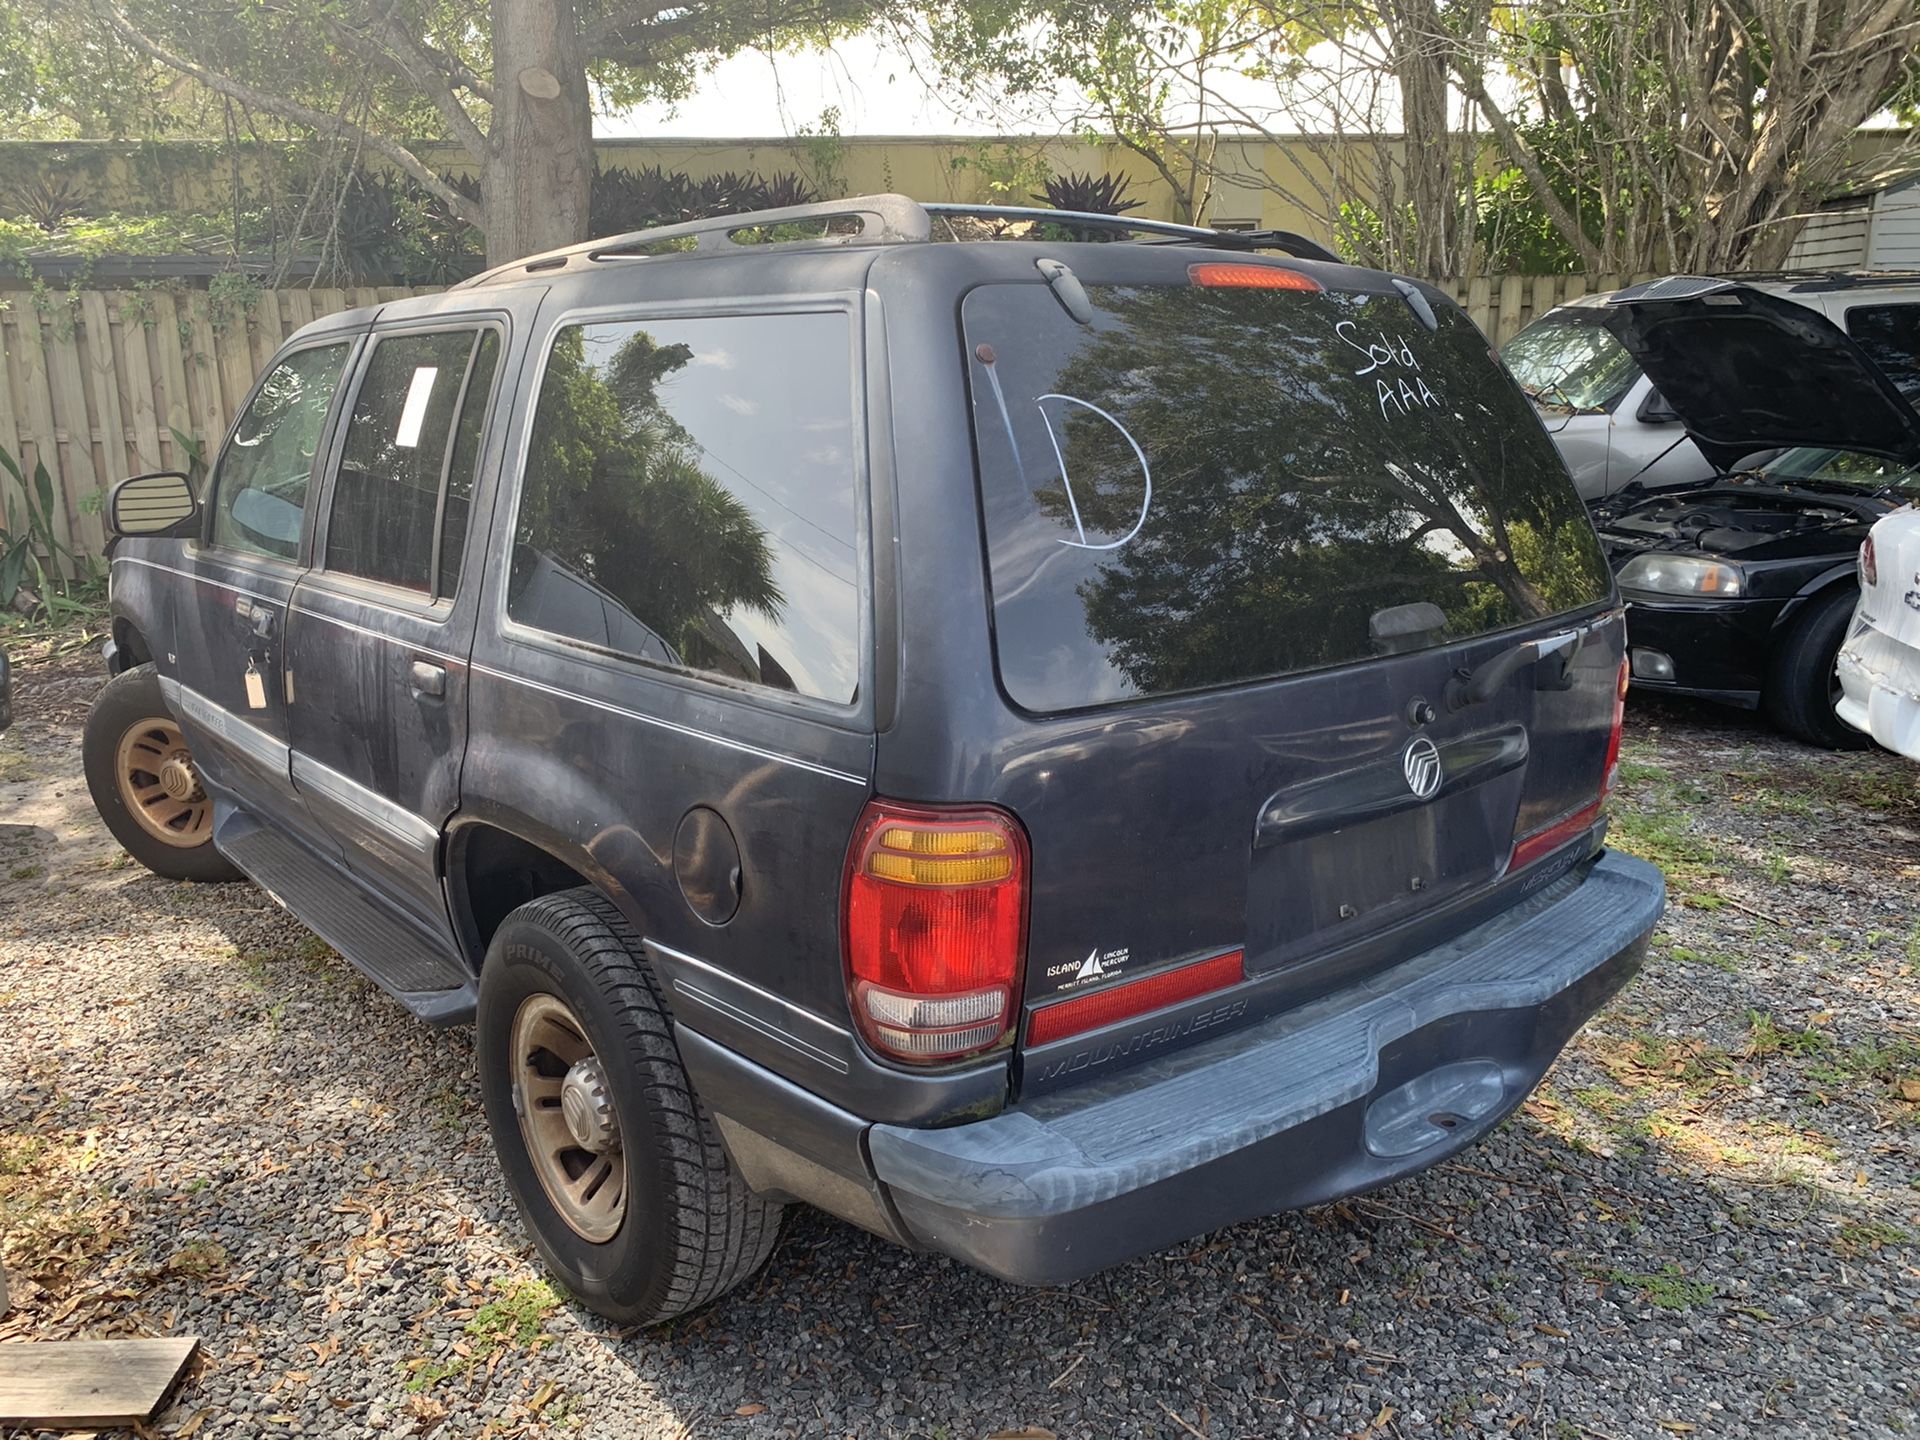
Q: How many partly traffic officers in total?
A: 0